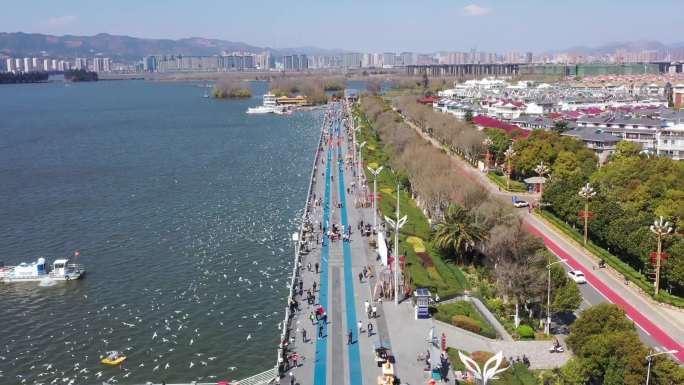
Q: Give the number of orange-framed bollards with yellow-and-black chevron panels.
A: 0